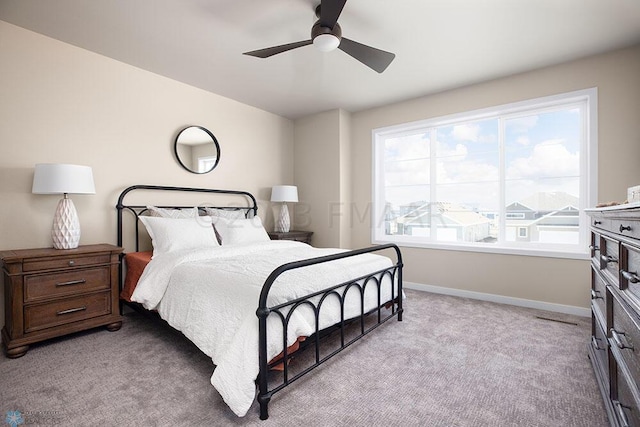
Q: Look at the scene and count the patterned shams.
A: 2